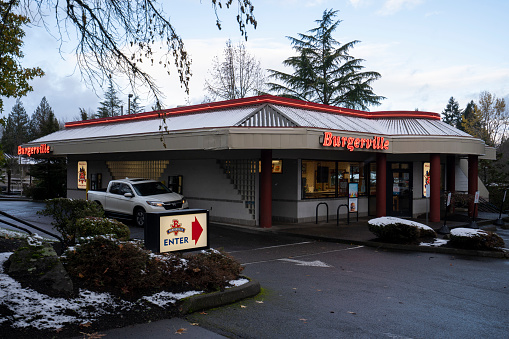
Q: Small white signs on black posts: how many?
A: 3